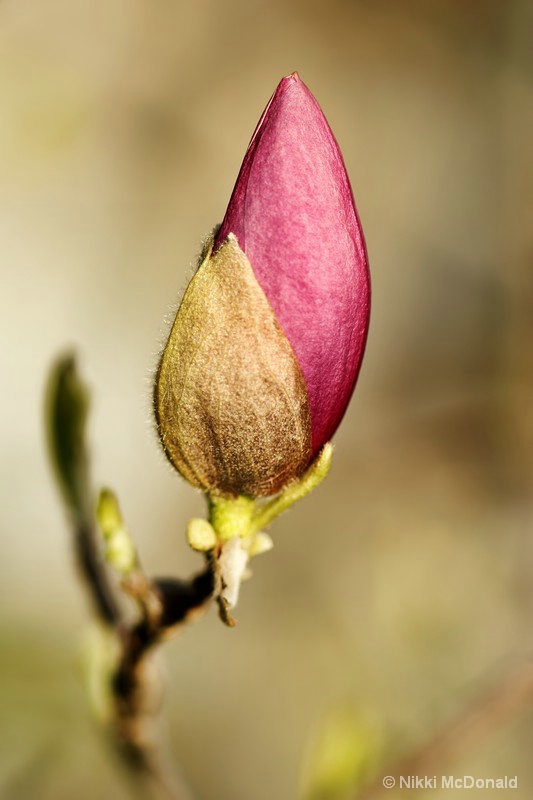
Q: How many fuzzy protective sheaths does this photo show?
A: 1